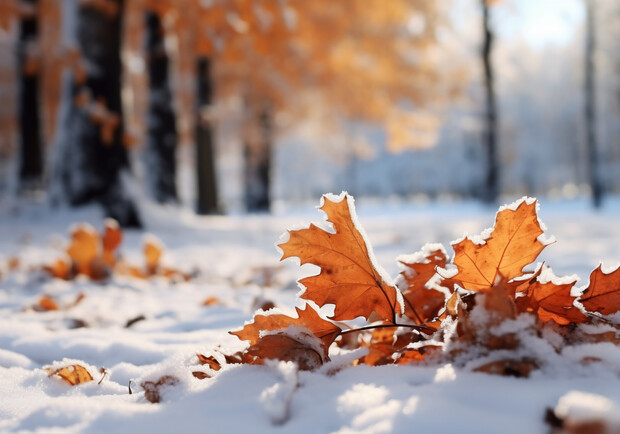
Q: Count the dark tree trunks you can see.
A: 7